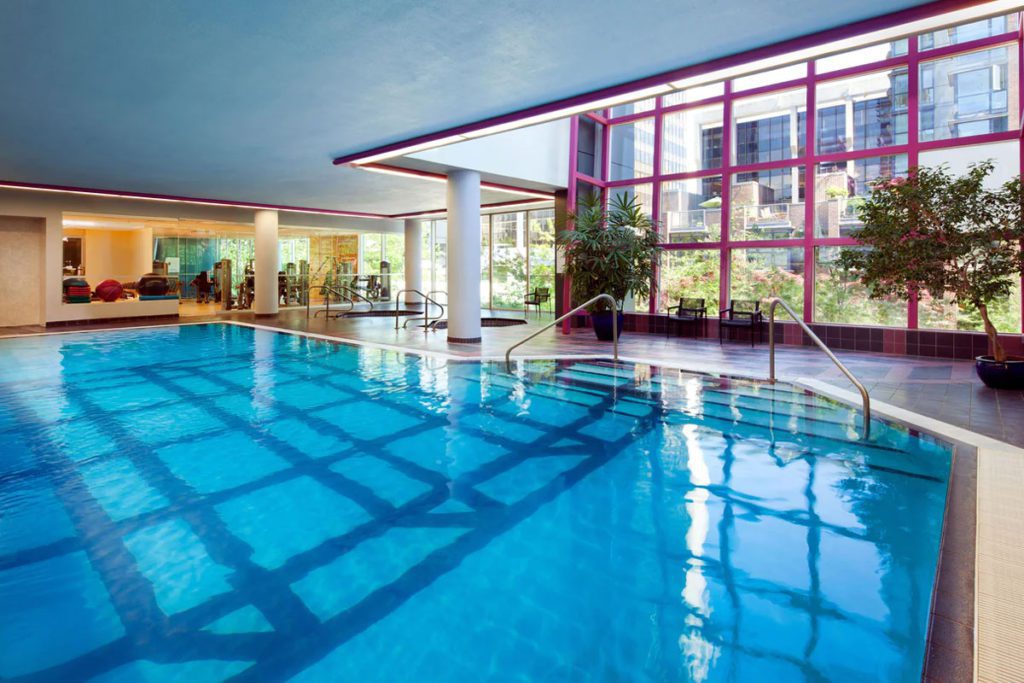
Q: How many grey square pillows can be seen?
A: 0